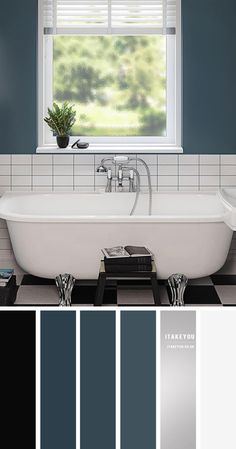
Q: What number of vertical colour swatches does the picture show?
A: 6